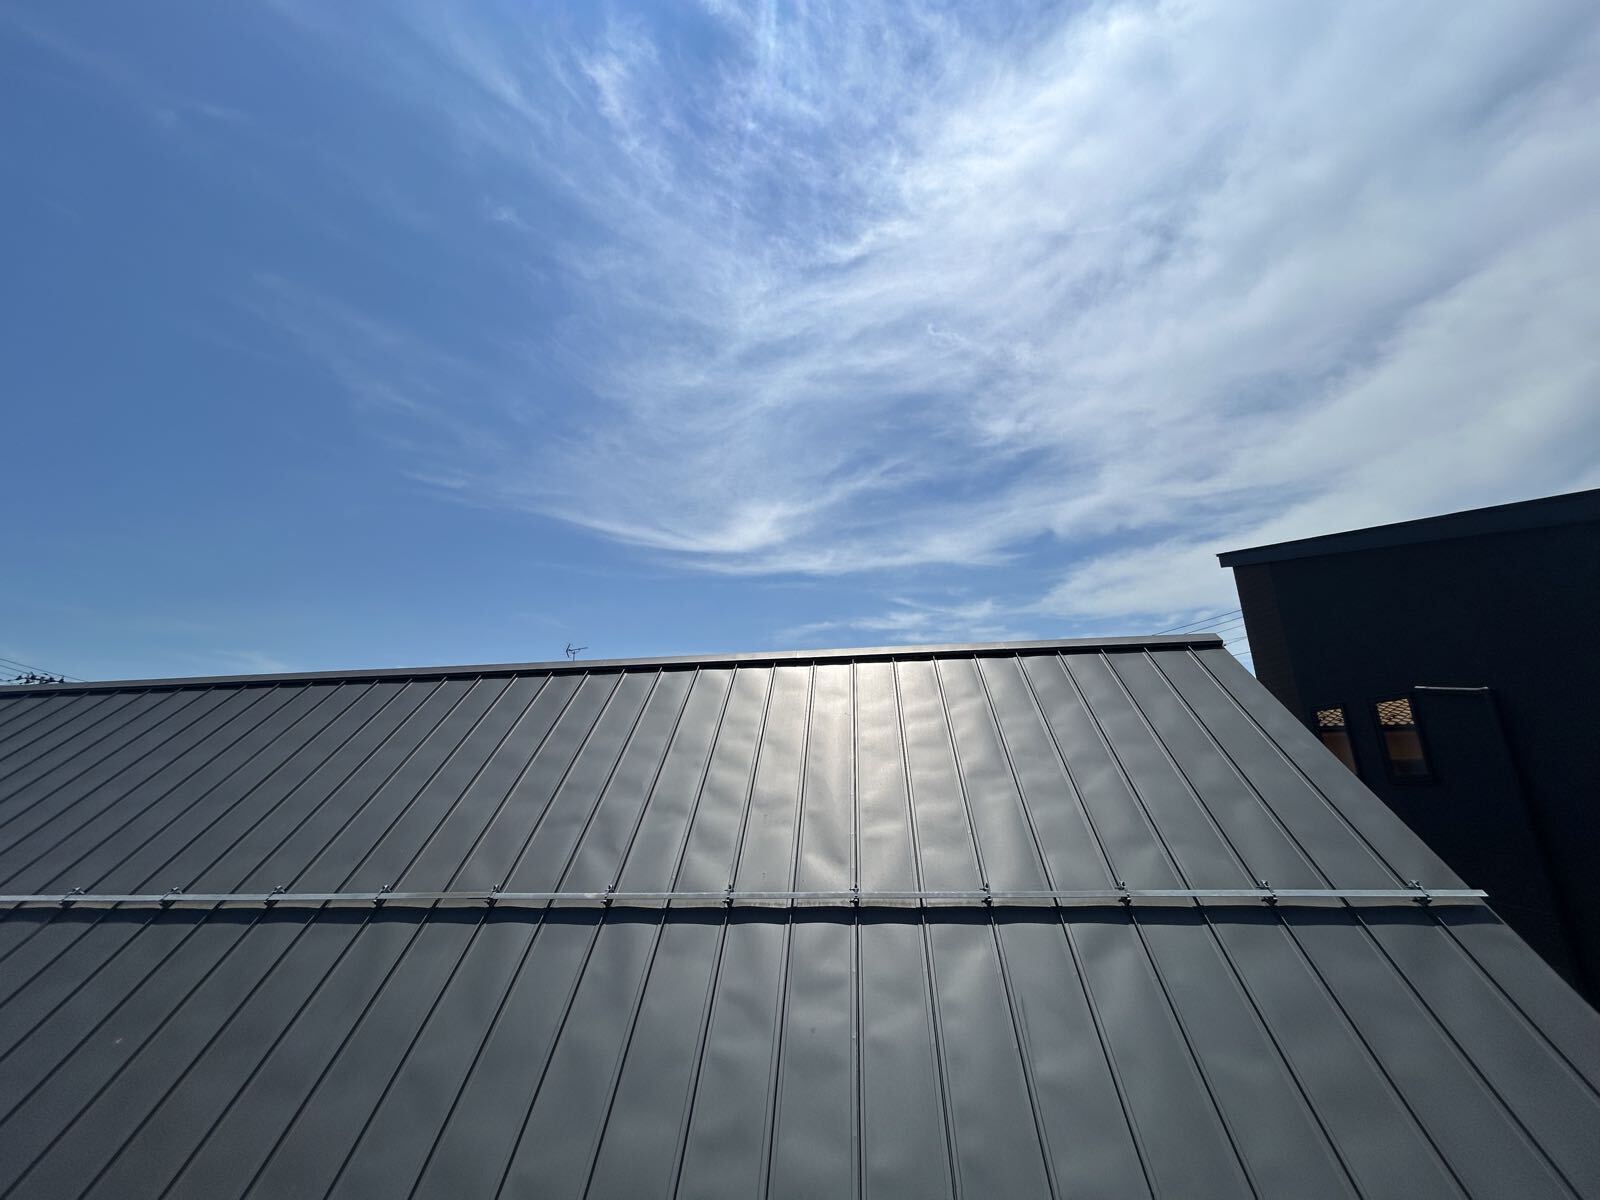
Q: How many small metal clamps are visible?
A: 12